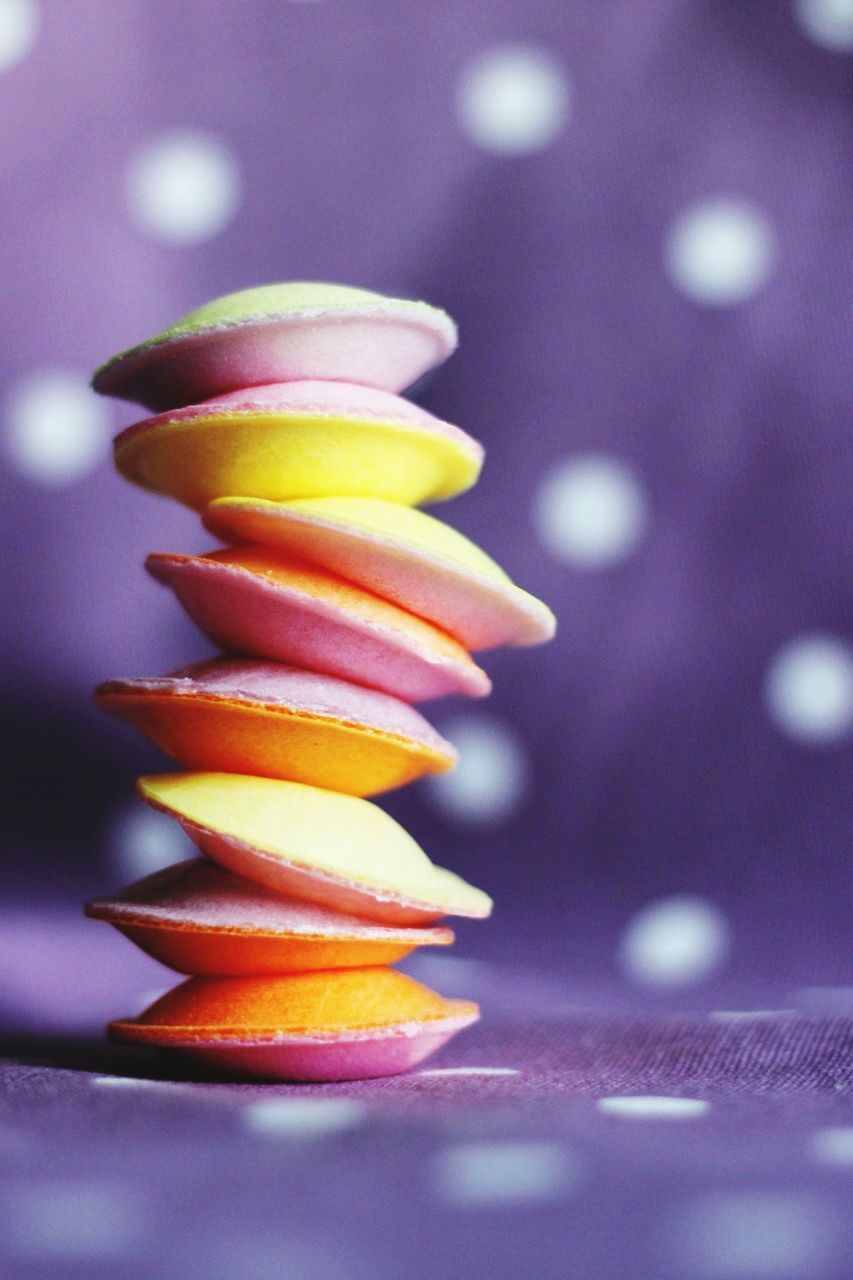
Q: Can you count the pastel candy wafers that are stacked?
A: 8